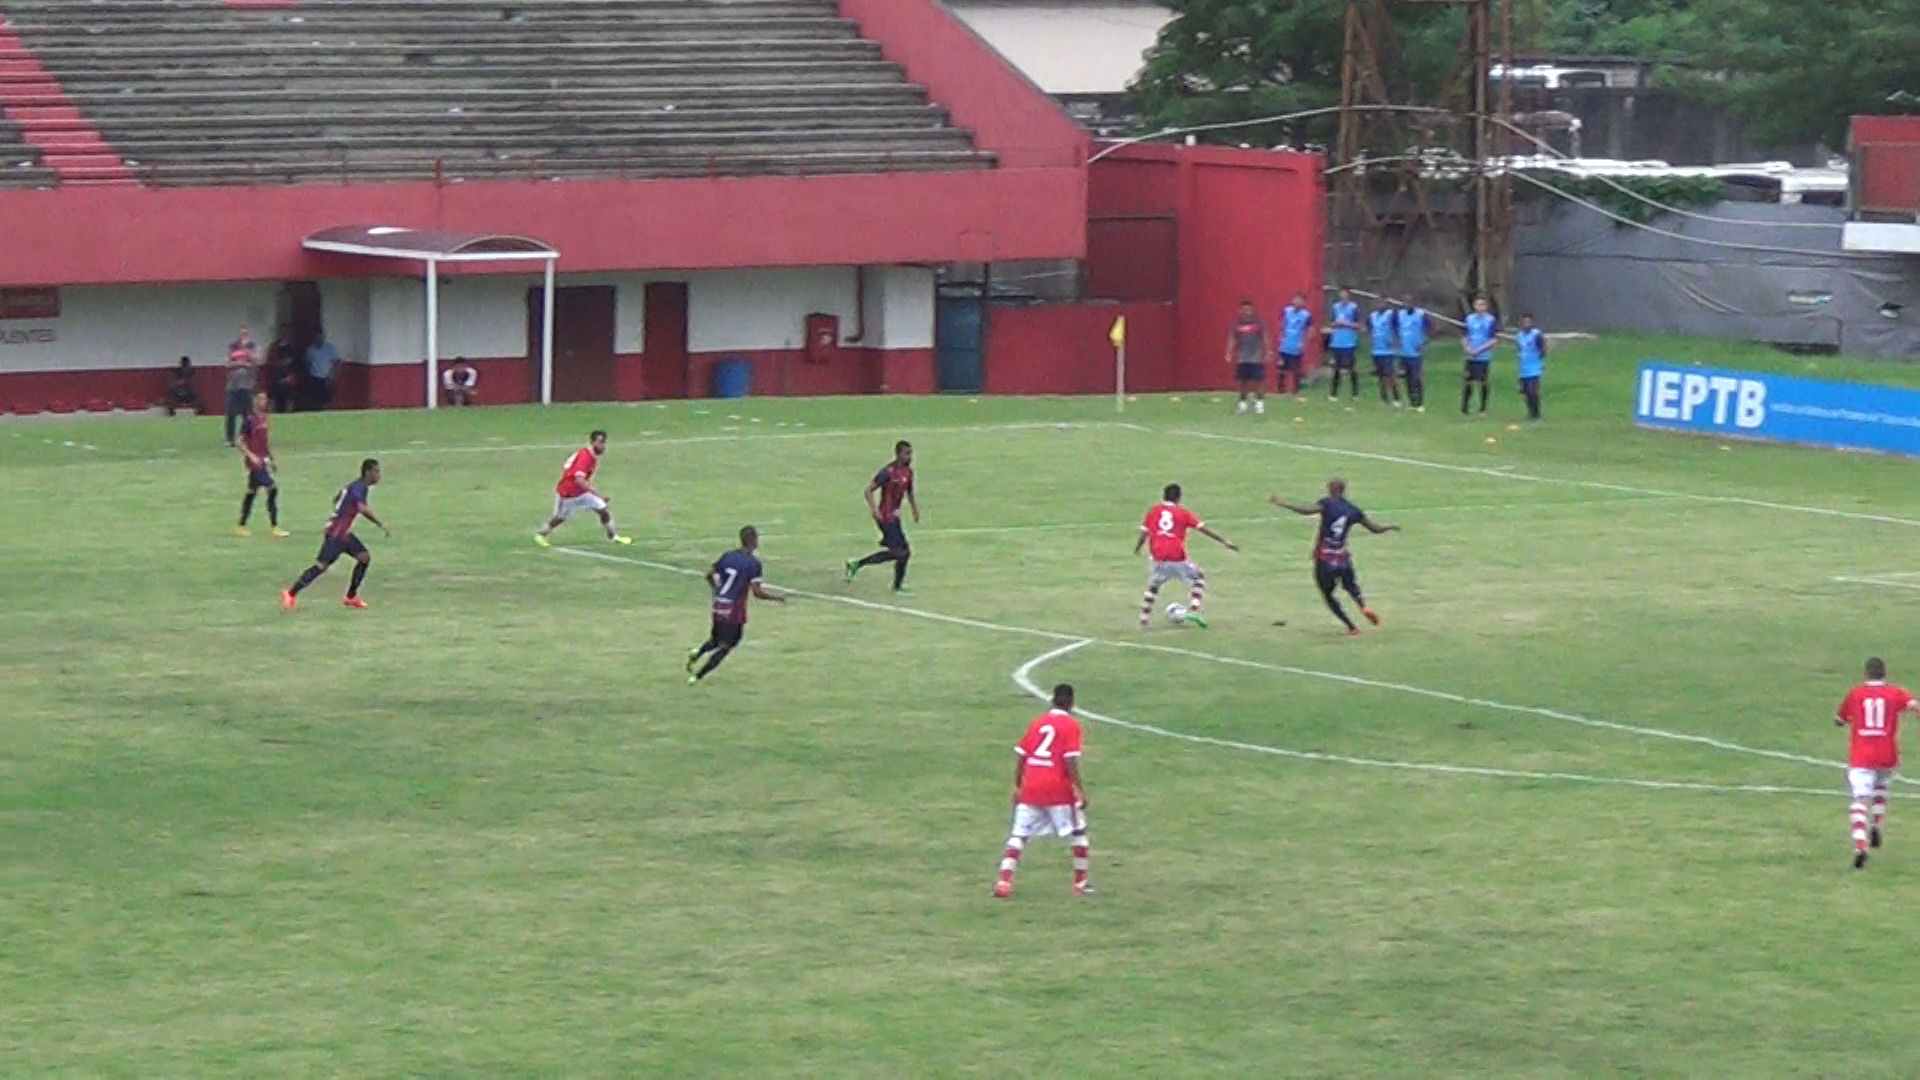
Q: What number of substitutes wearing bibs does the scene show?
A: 6